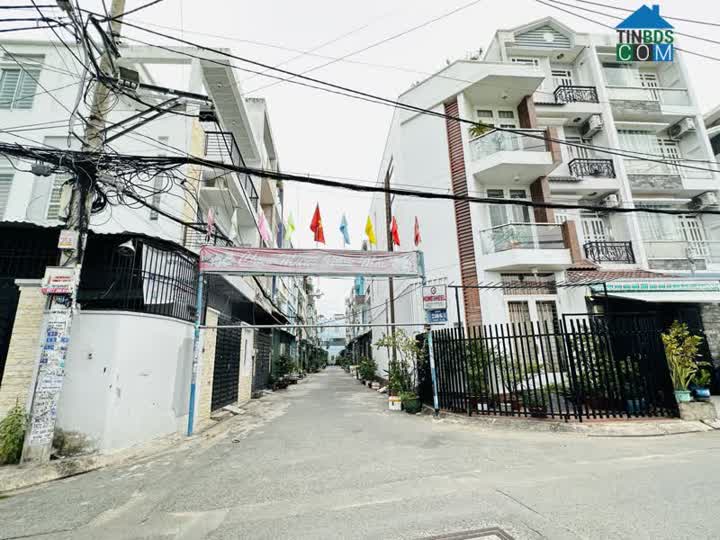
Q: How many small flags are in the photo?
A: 9